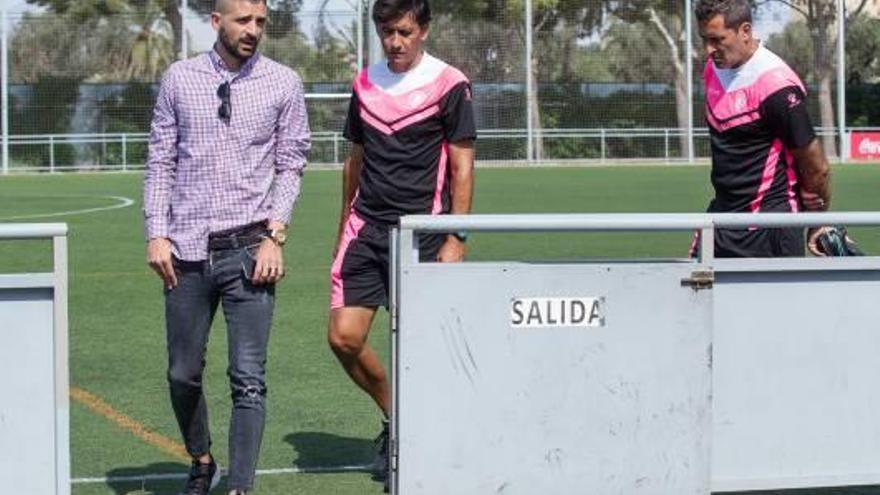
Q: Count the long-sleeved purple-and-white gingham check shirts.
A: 1